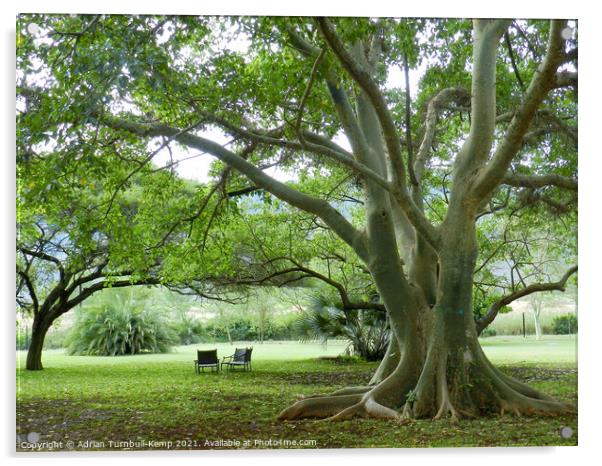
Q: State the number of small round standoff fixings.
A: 4